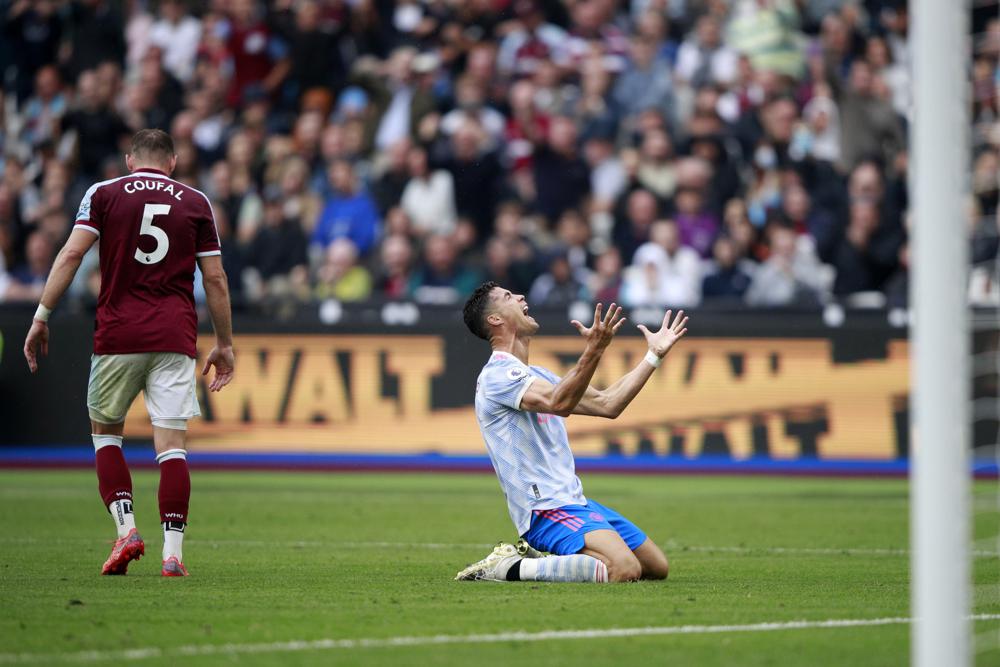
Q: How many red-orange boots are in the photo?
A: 2